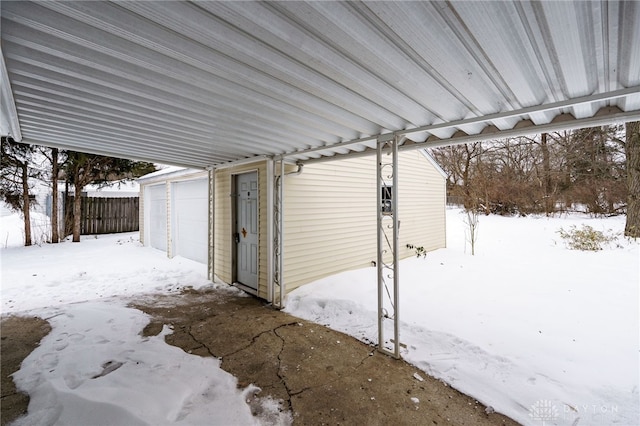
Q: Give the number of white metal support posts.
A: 3